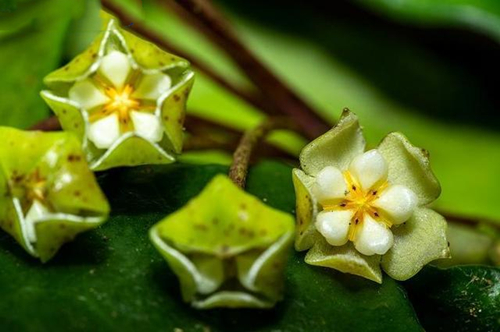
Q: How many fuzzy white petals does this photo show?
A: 5